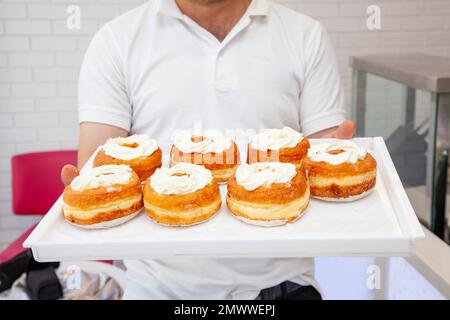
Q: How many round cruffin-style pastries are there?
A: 7